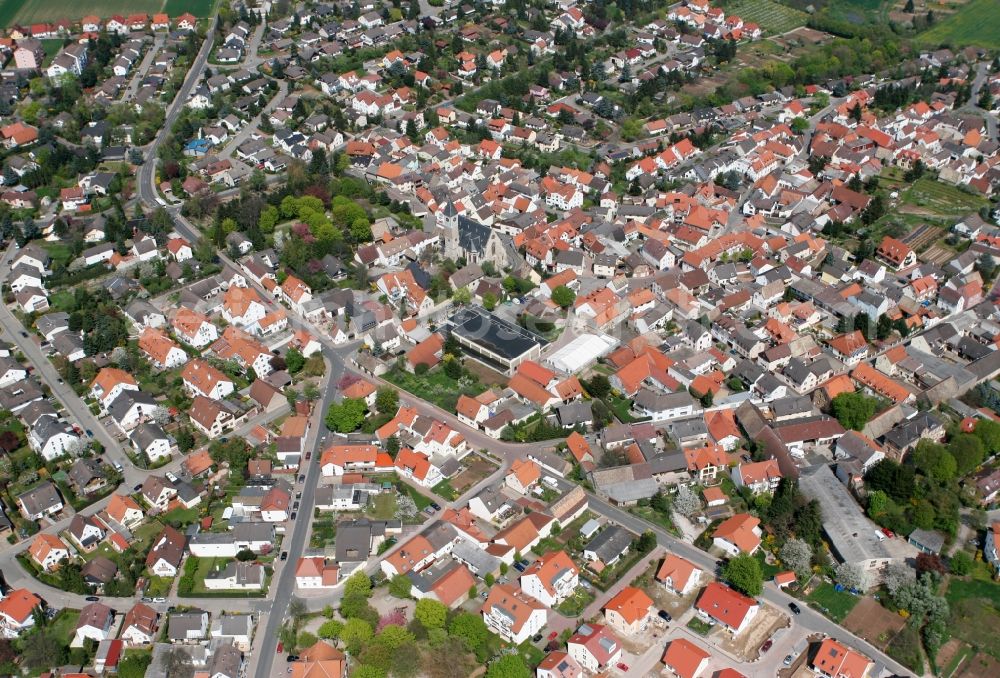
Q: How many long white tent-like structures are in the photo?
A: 1